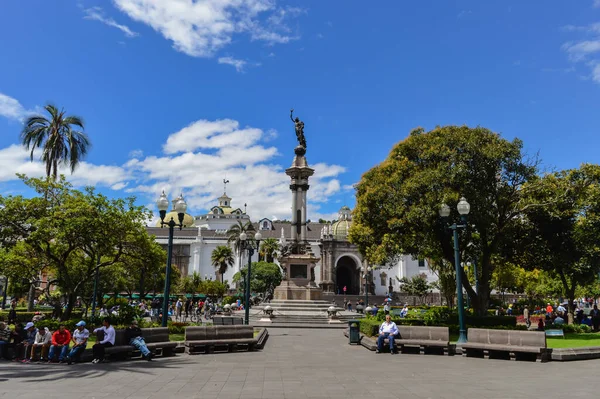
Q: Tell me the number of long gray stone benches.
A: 4